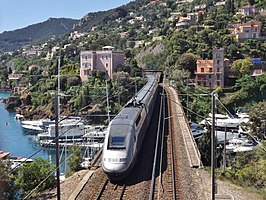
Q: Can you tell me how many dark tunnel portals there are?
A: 1